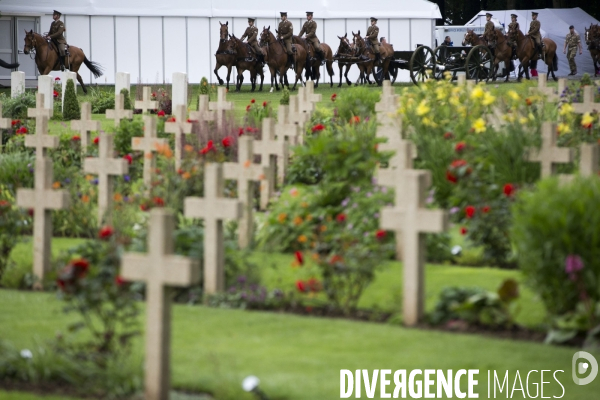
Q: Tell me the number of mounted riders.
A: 8